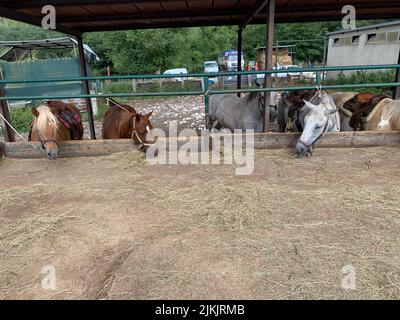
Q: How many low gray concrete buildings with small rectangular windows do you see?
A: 1